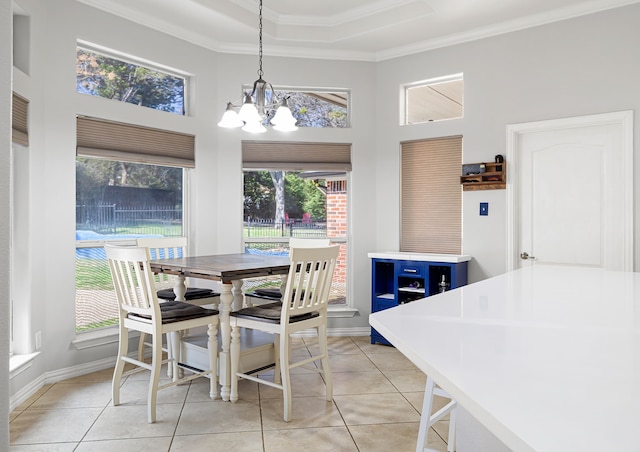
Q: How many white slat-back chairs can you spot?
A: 4